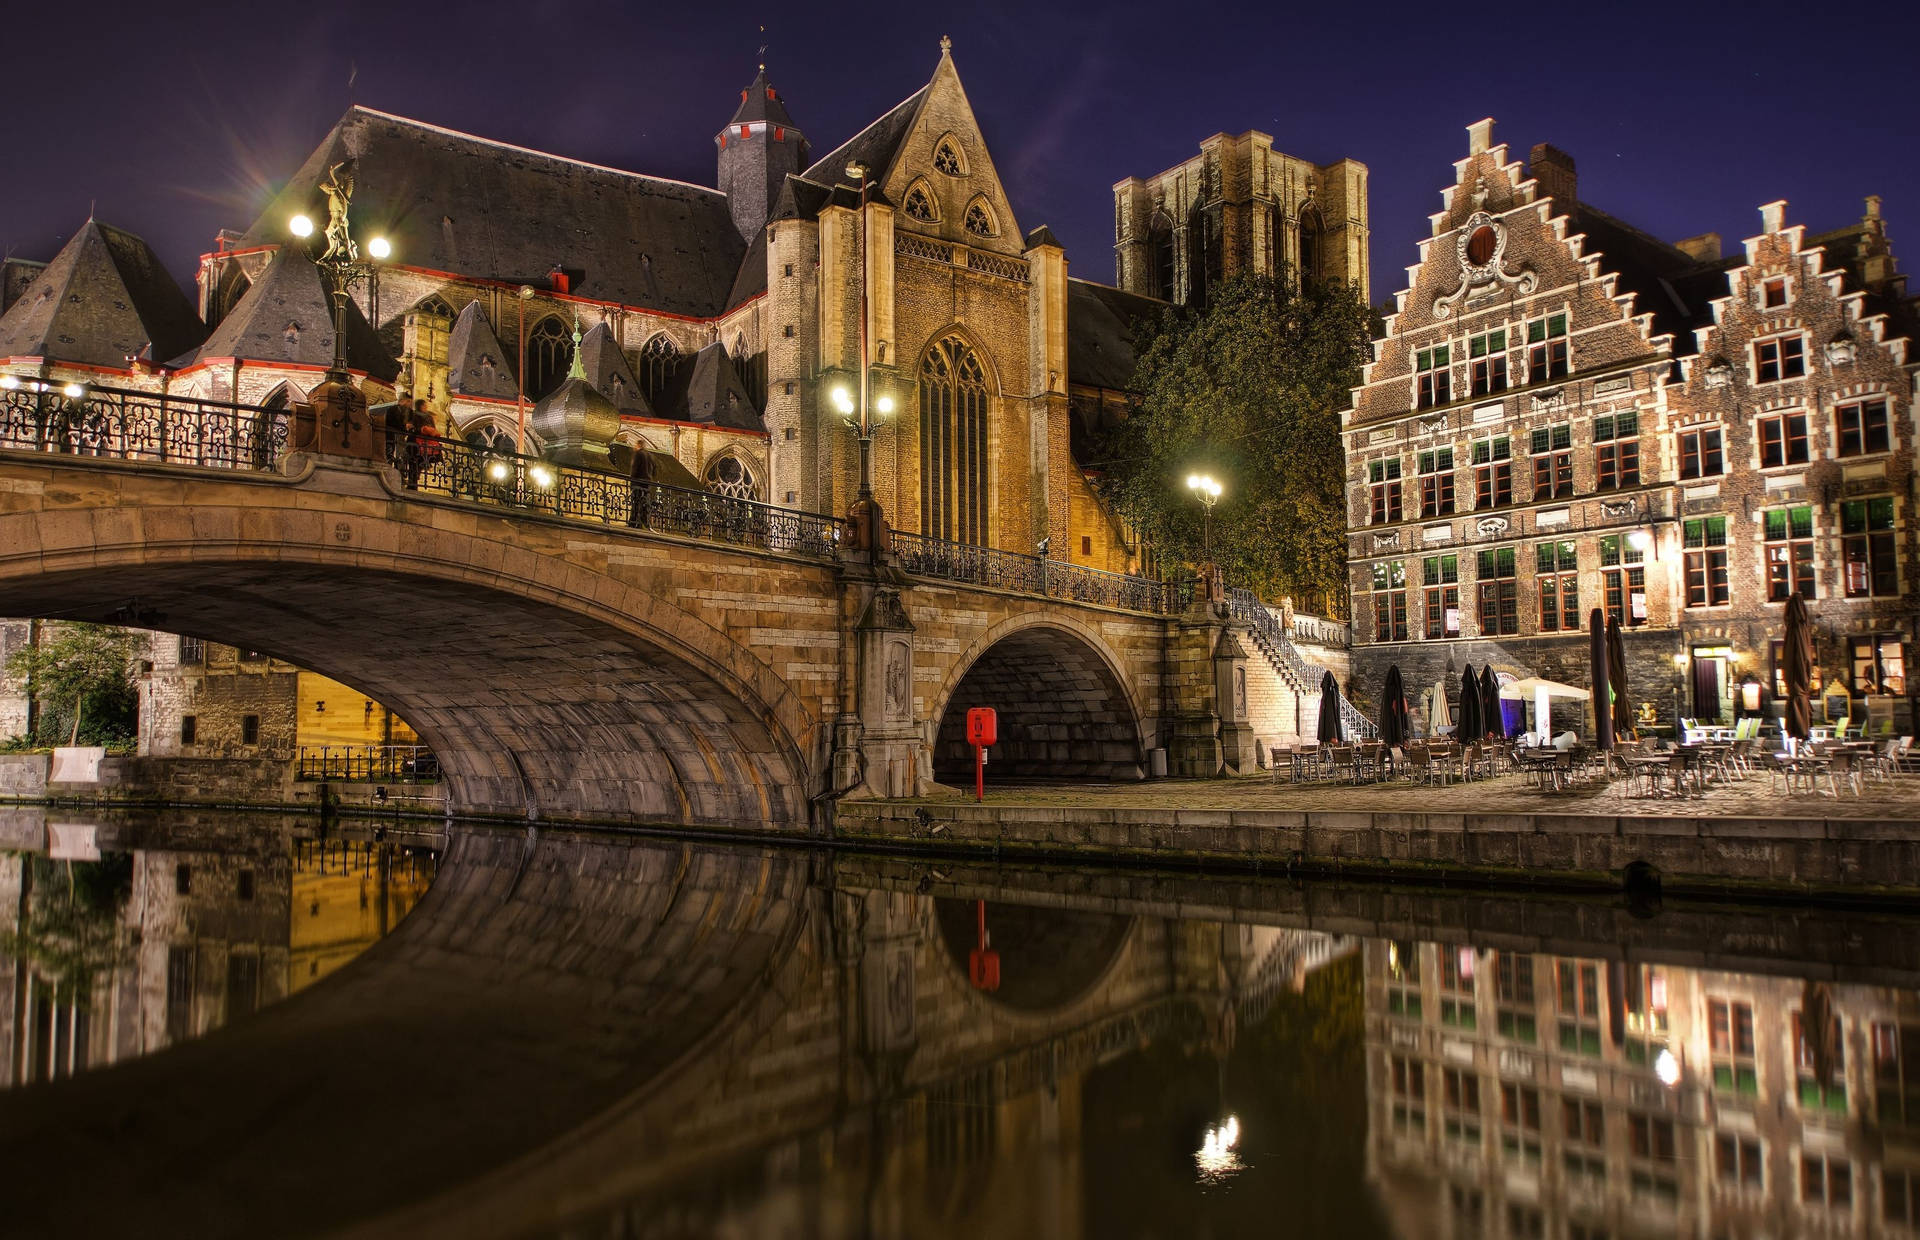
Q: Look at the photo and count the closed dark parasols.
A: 7